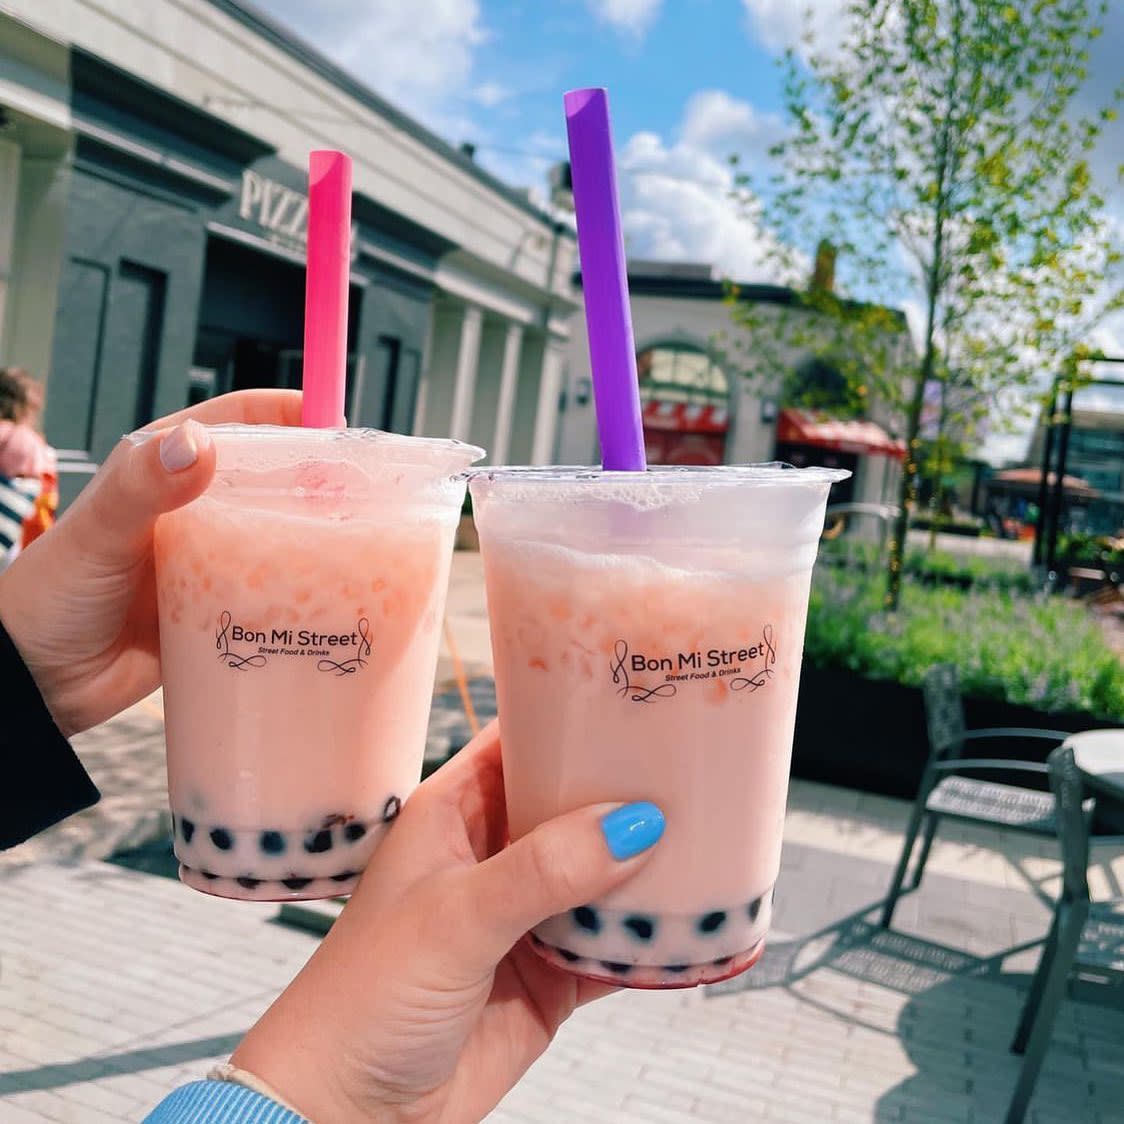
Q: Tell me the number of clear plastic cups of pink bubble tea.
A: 2